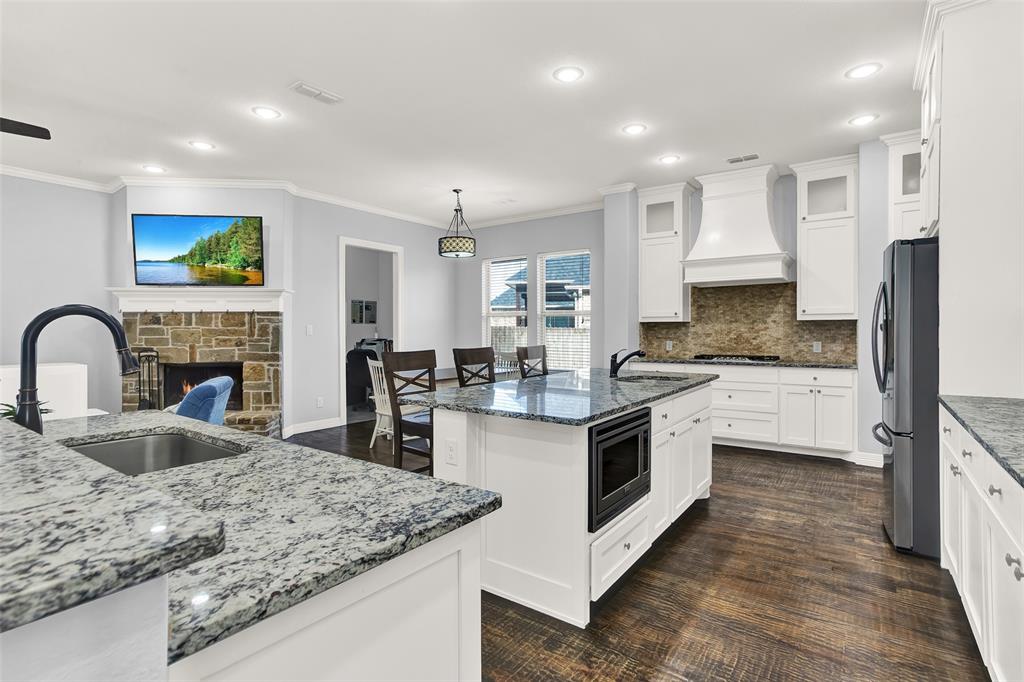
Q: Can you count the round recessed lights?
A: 8